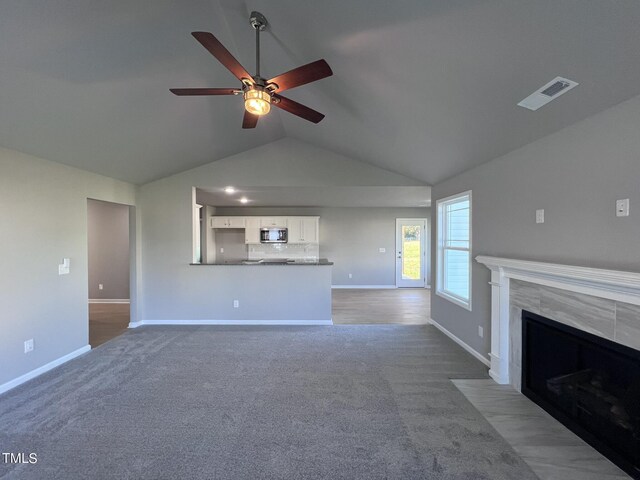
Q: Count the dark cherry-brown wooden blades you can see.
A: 5